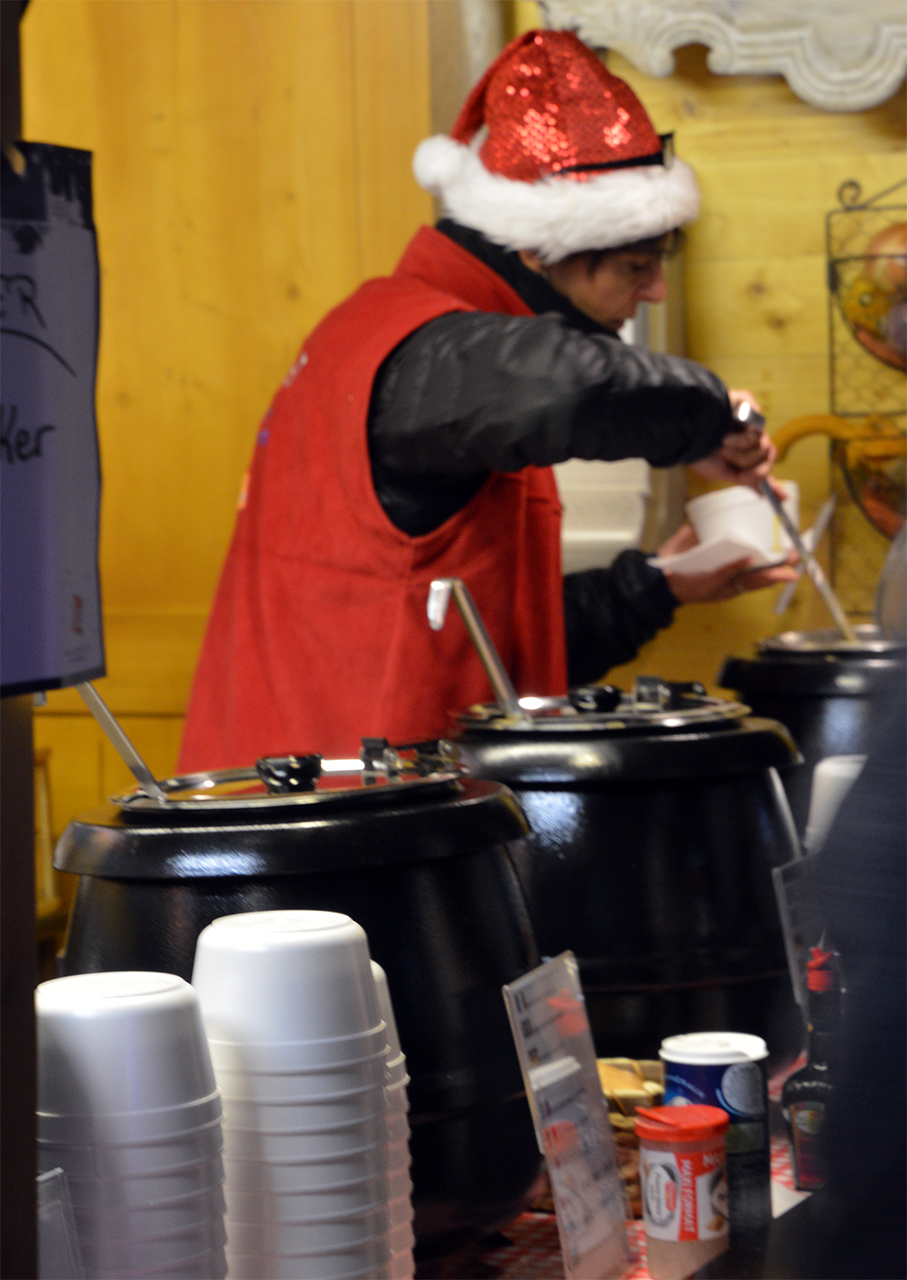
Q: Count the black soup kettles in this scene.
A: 3